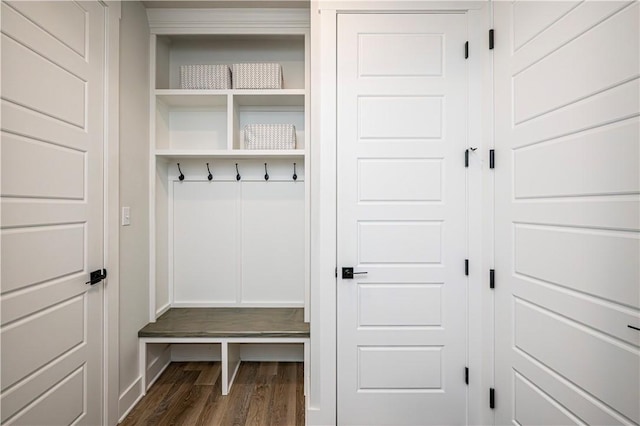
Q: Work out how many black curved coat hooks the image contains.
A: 5